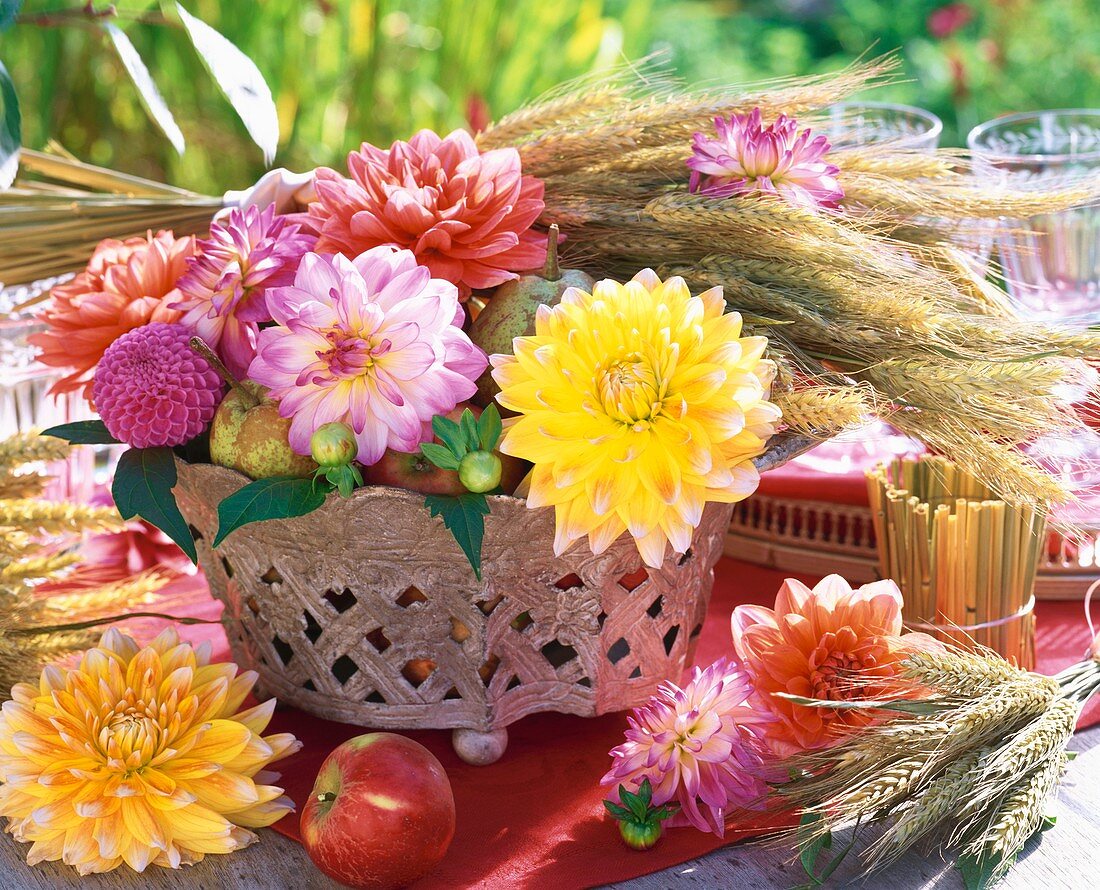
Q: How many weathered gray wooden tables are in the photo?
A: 1